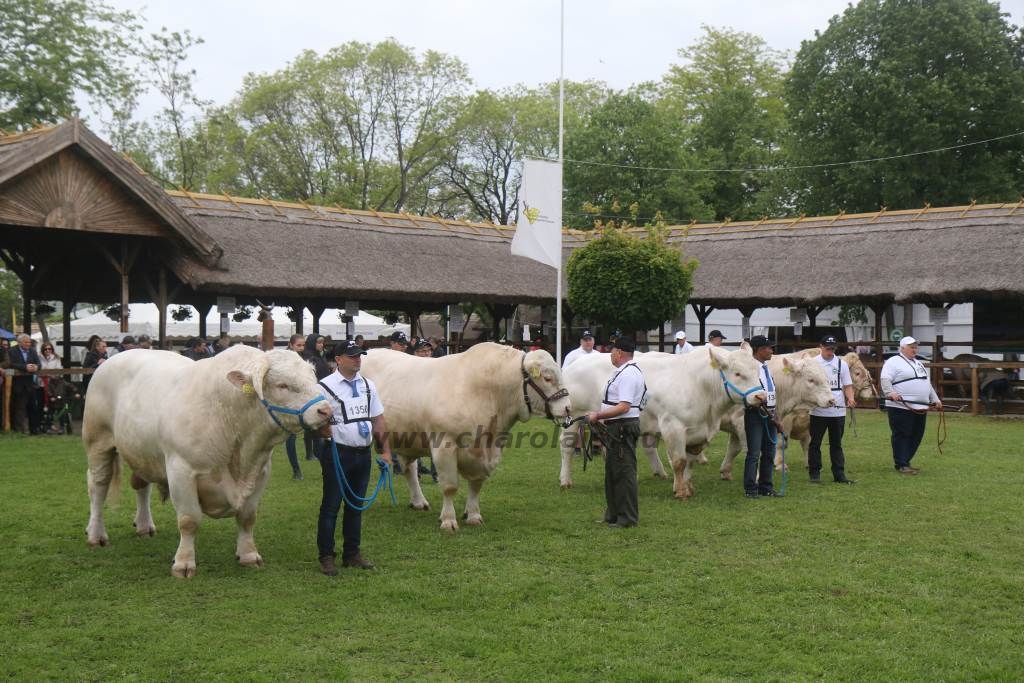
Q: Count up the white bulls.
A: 5